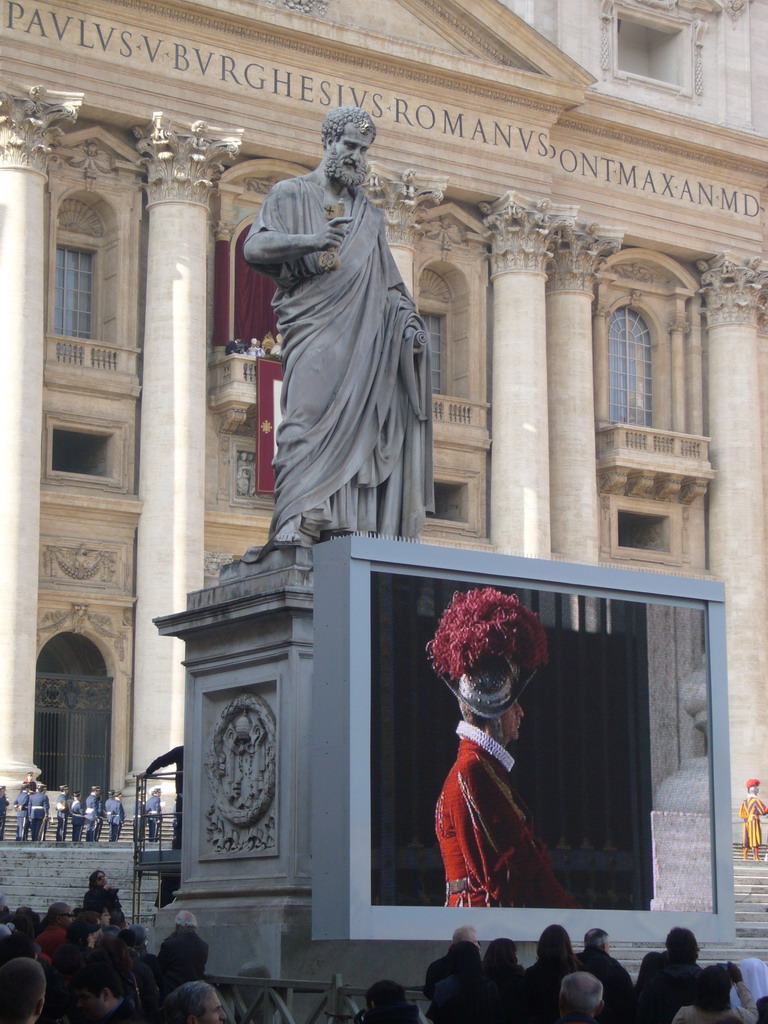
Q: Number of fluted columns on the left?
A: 2